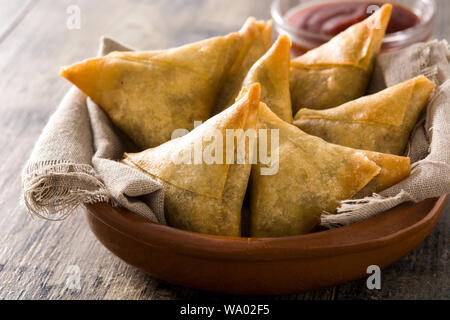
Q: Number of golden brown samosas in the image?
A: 8